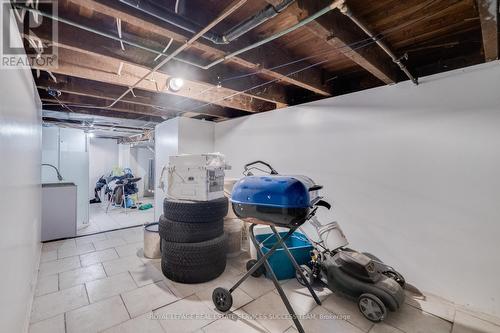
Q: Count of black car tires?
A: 3